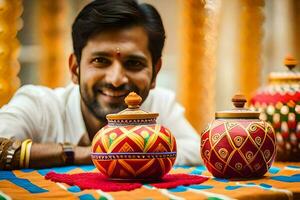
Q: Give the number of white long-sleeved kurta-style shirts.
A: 1